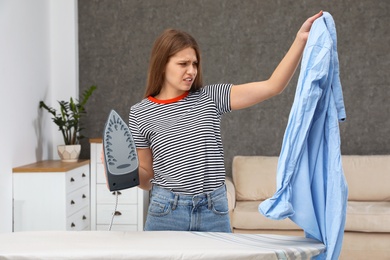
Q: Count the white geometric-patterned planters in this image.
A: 1